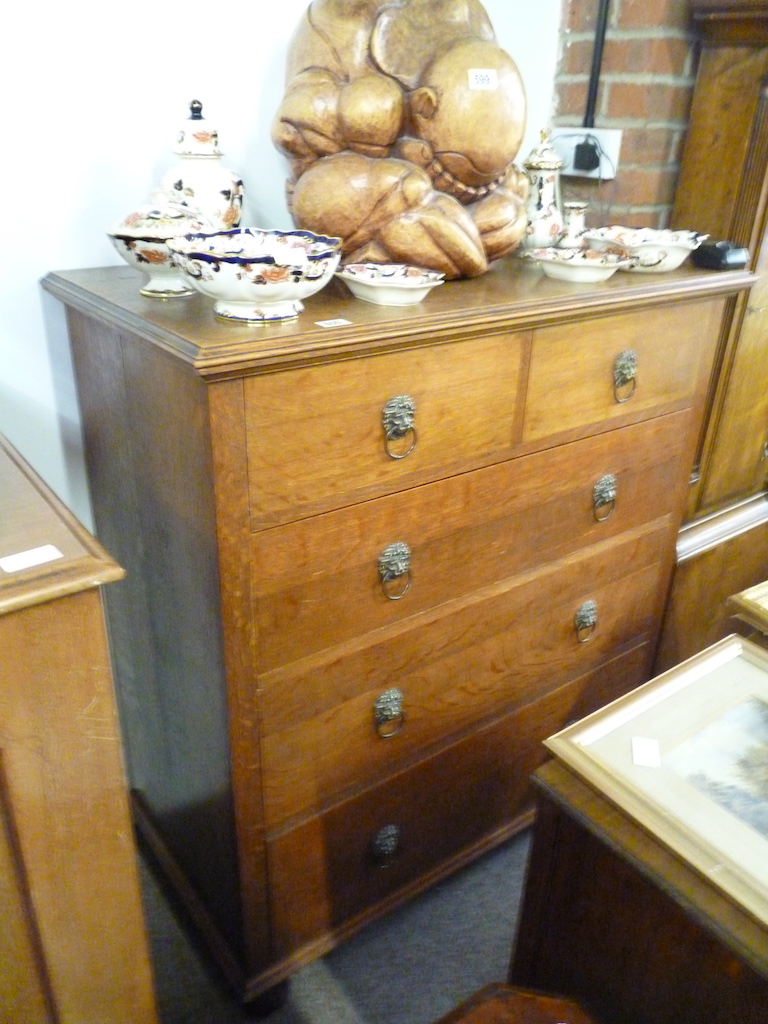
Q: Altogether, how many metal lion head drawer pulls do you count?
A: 7